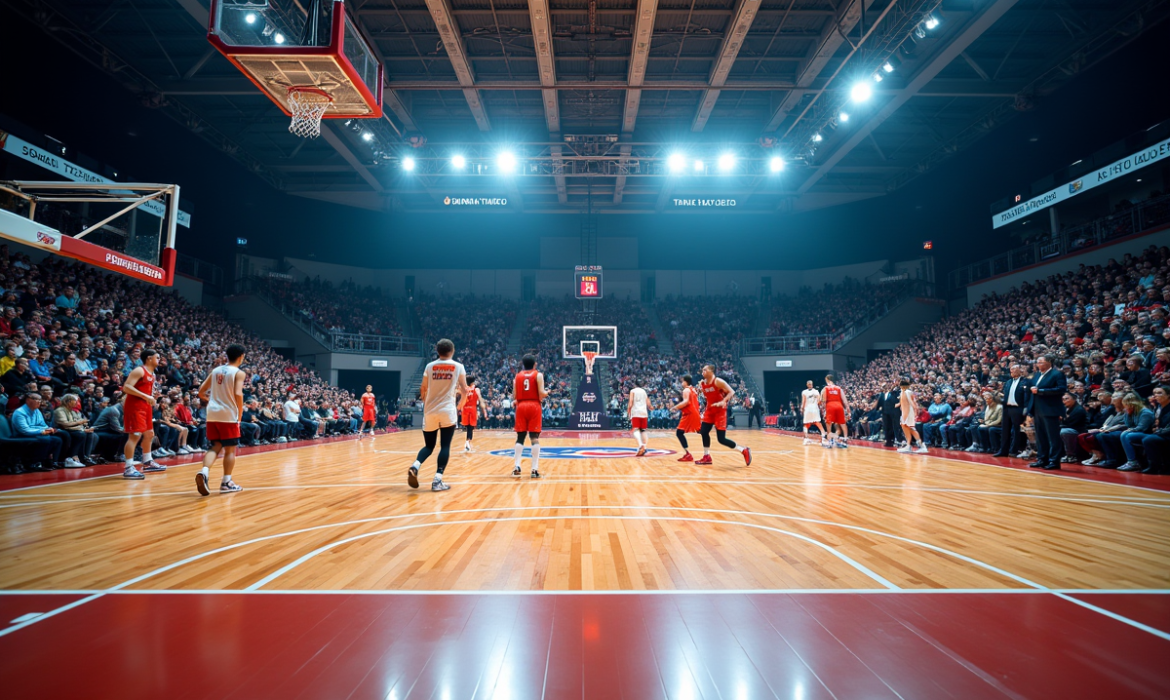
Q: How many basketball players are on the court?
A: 12